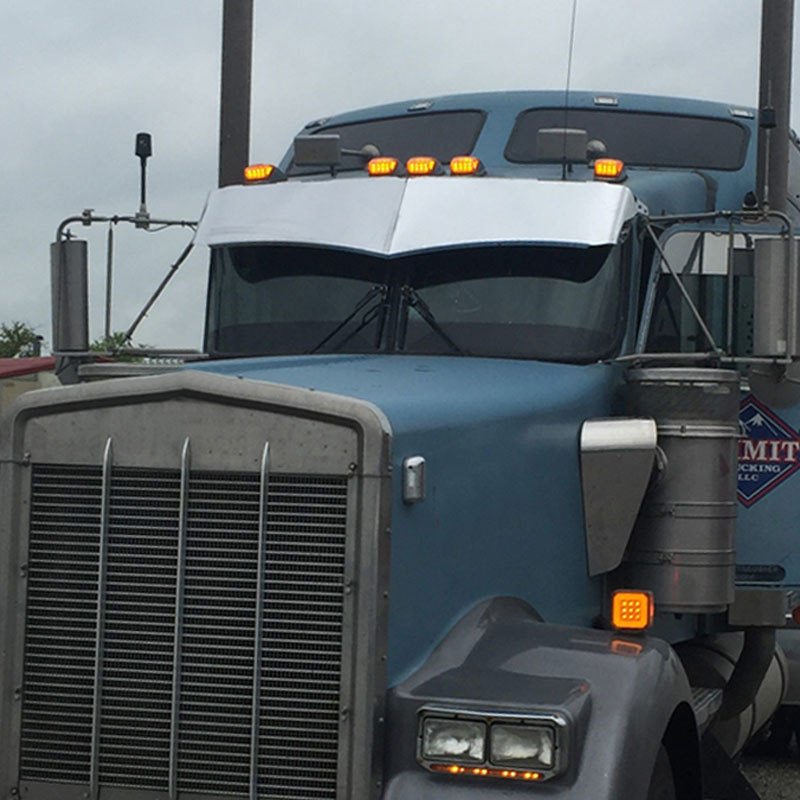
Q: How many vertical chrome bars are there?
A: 3